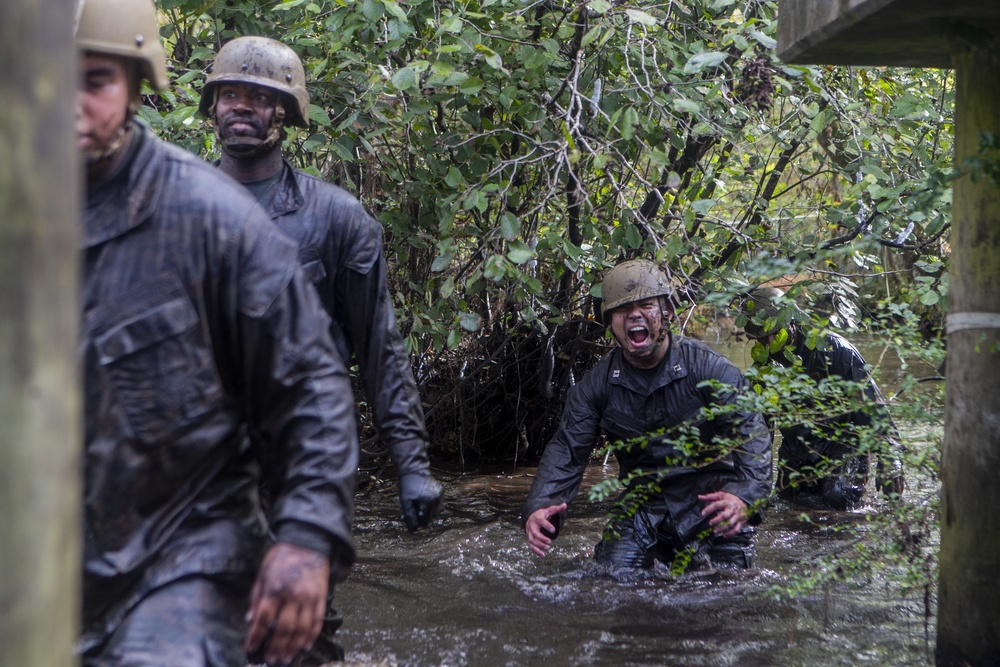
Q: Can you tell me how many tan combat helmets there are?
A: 4